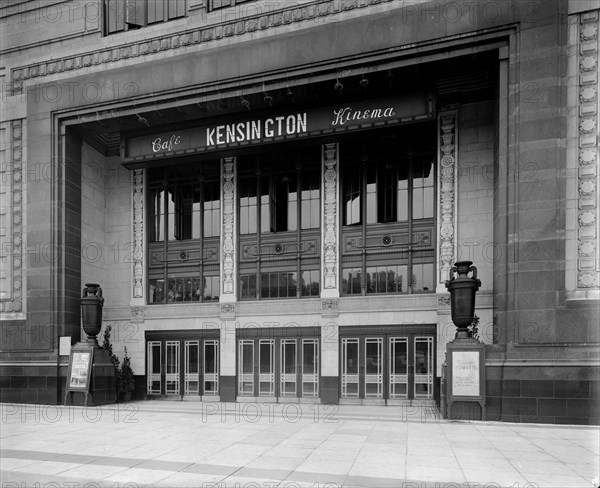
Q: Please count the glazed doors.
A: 12